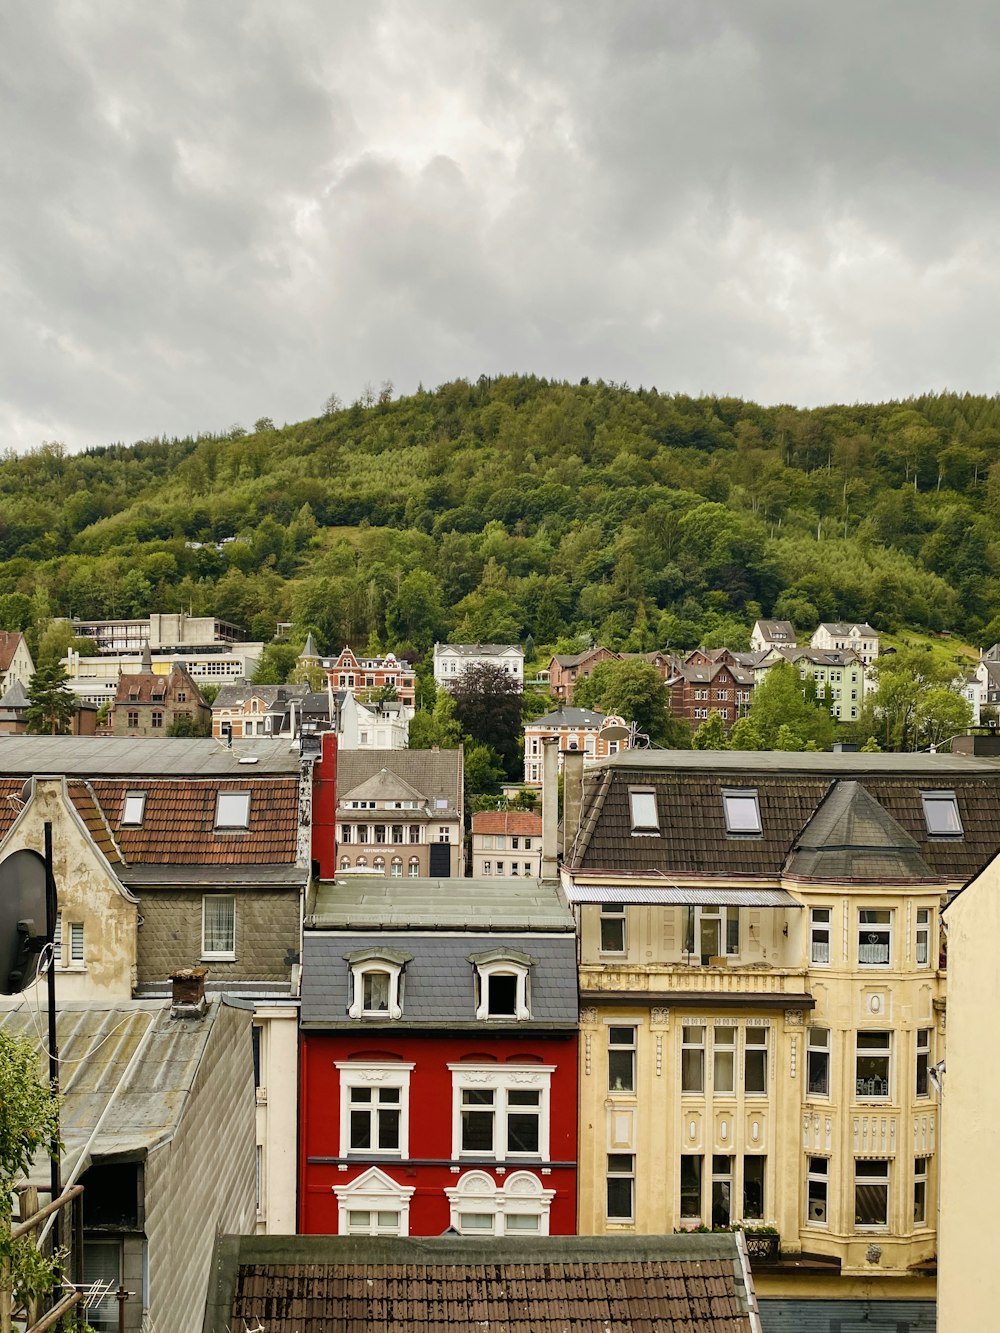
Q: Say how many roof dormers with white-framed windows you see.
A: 2